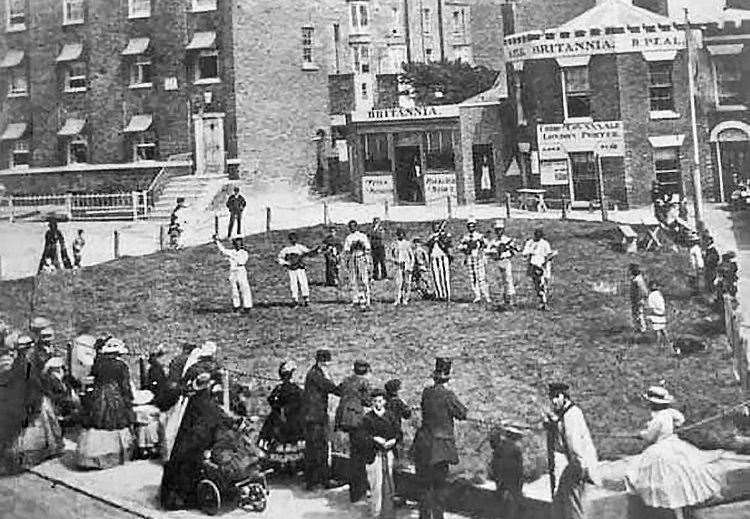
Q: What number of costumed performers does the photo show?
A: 8